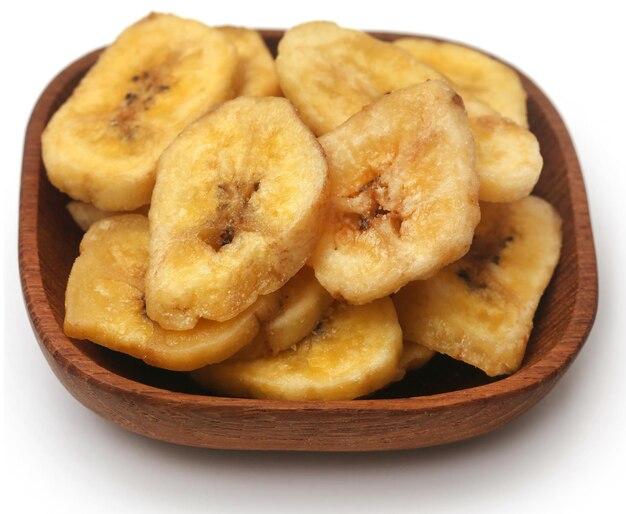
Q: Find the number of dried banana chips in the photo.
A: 13